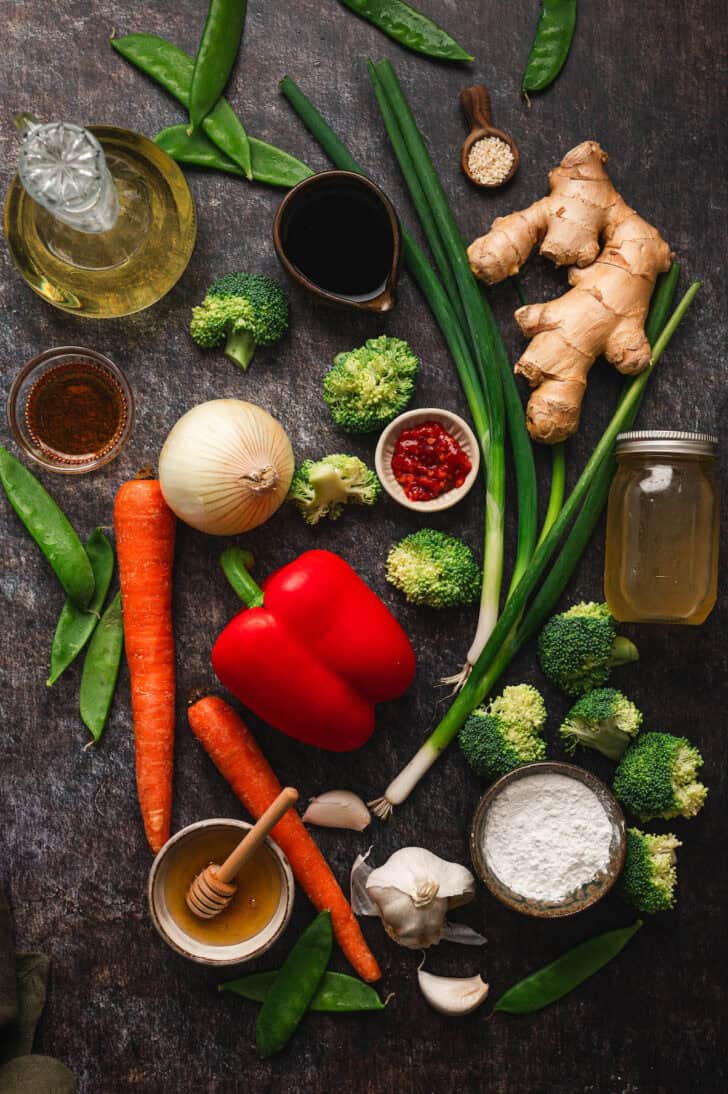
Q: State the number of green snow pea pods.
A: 11